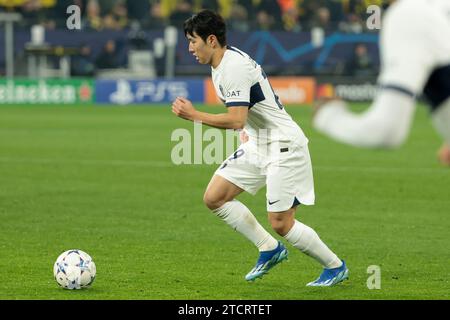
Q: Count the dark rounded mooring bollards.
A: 0